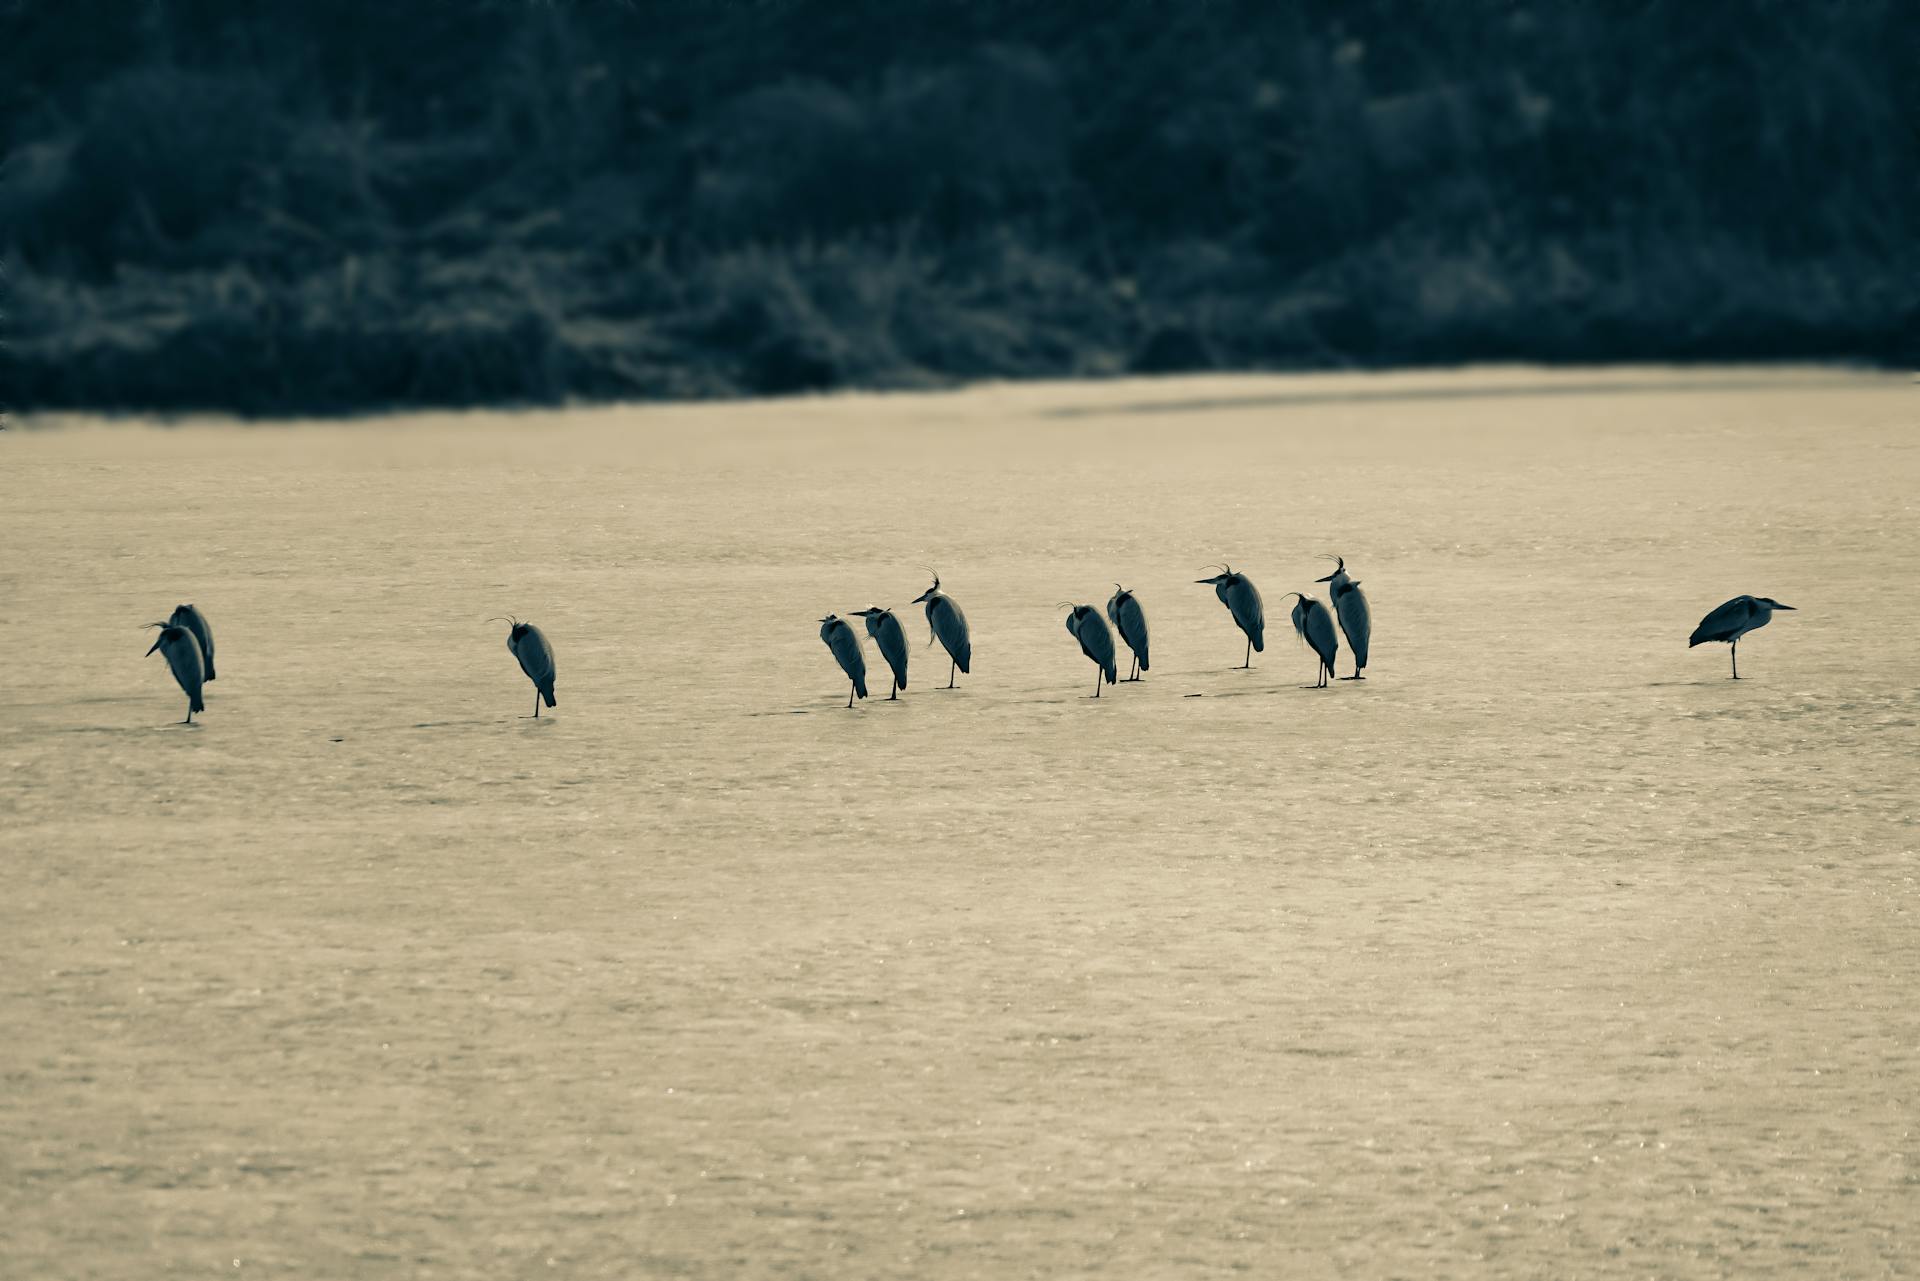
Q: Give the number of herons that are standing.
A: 12